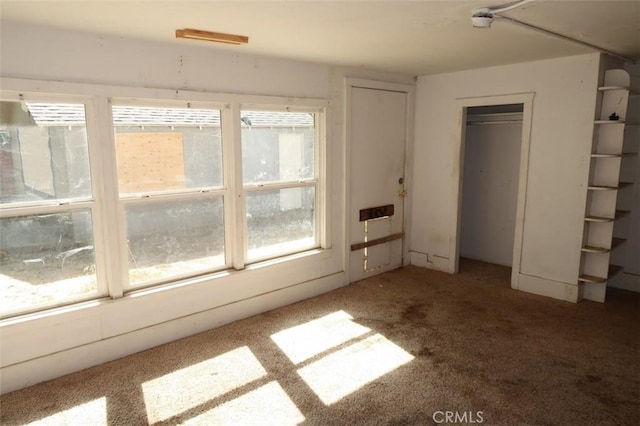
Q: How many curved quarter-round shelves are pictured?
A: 7